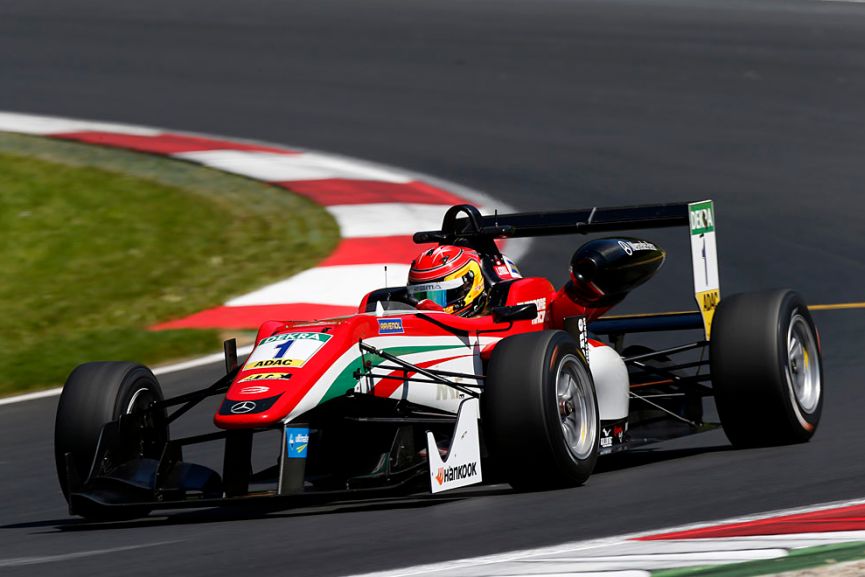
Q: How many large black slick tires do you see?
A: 3